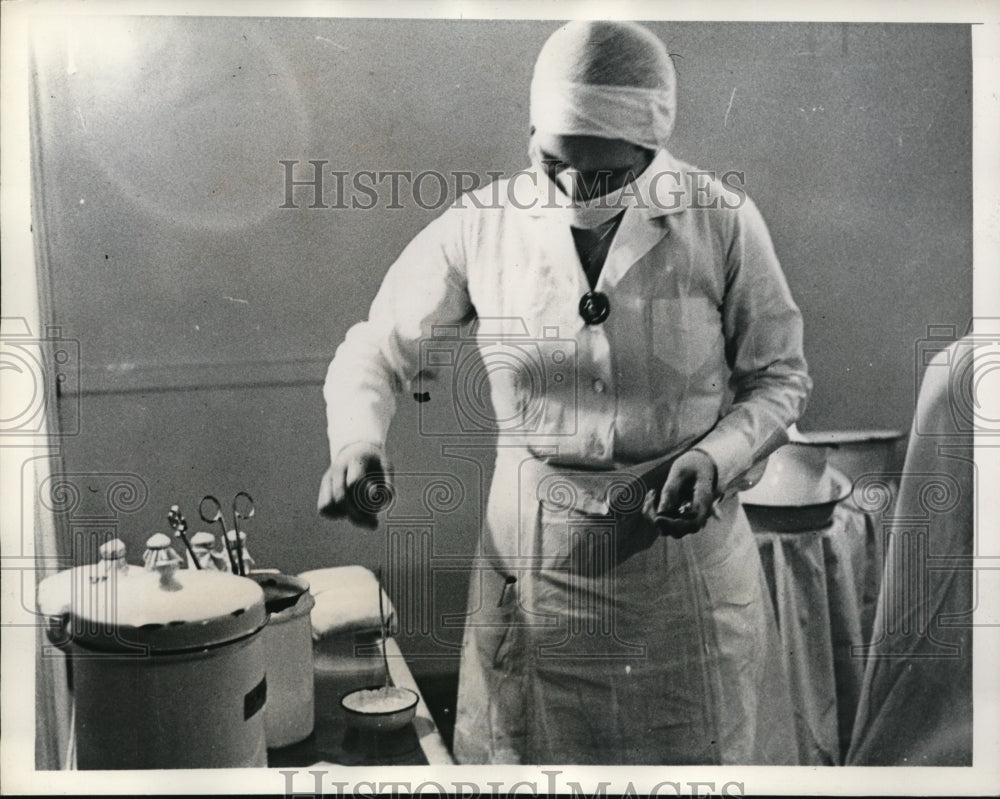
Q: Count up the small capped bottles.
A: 4